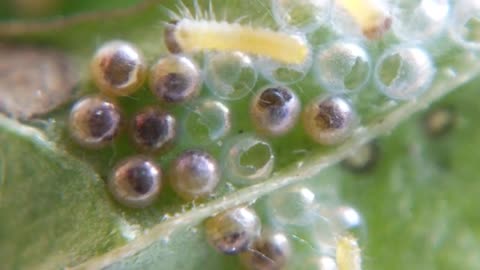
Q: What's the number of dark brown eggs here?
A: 10